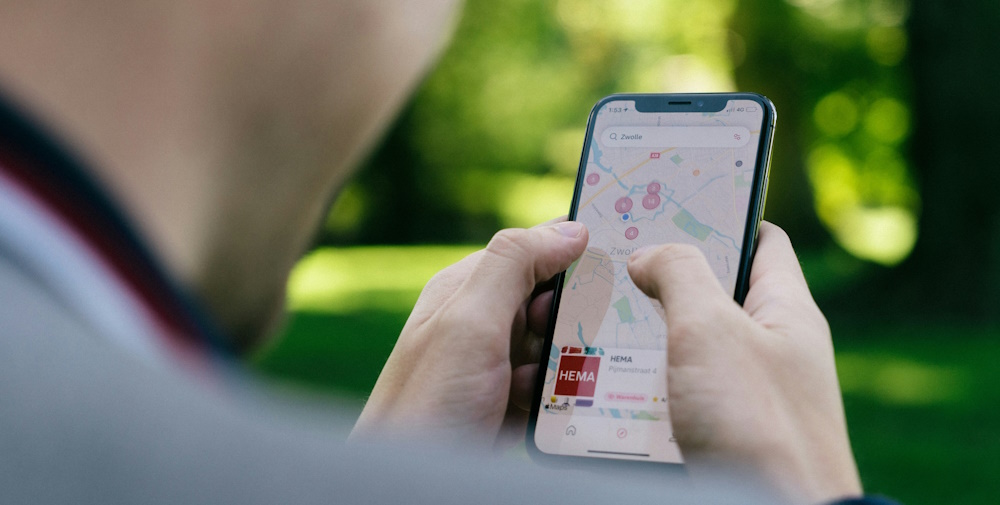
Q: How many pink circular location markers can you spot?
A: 5